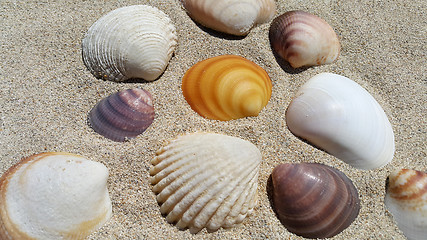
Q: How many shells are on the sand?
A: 10